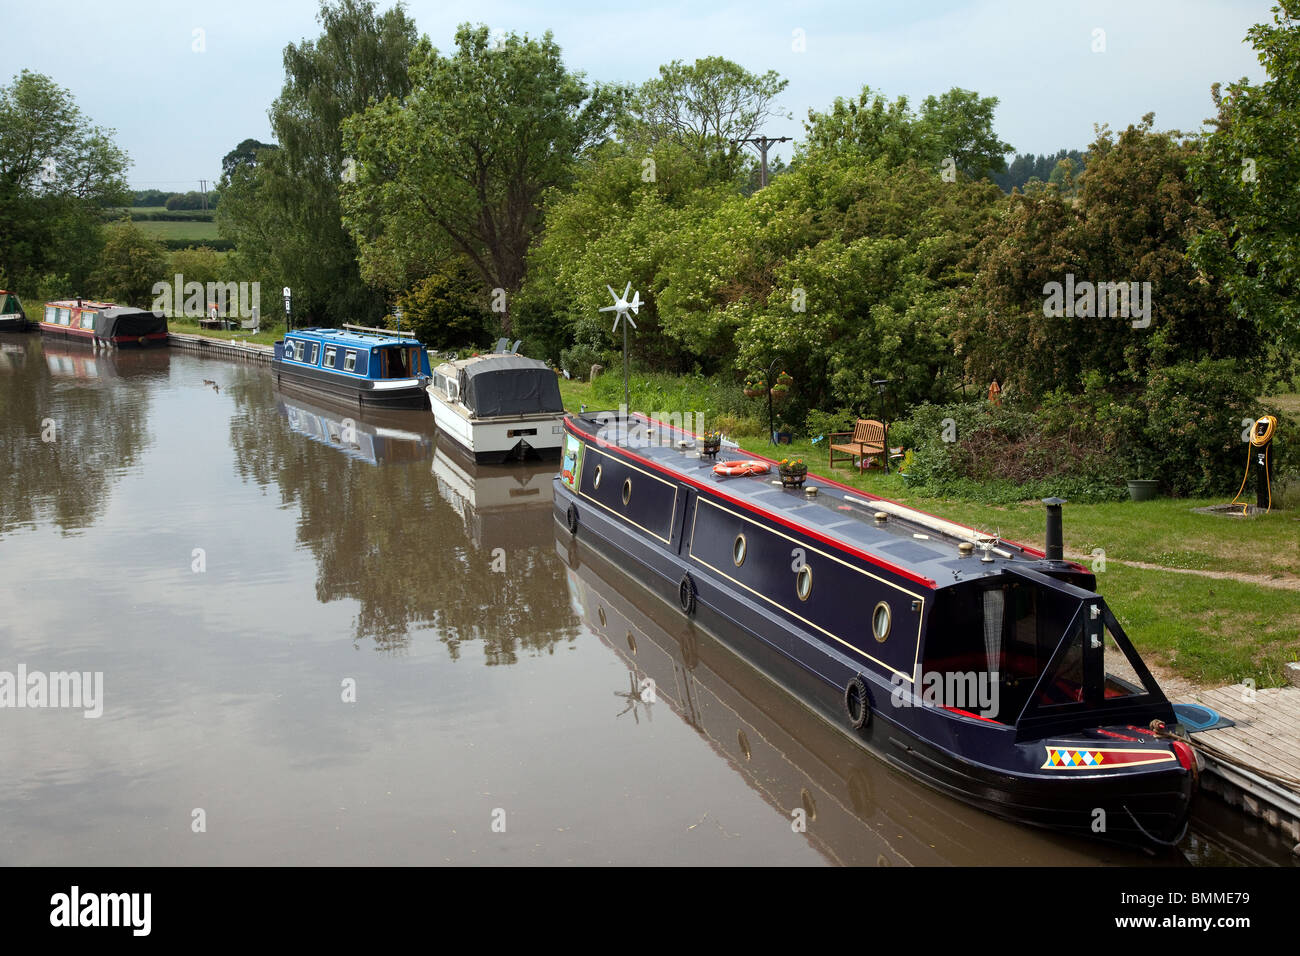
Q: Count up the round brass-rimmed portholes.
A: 5